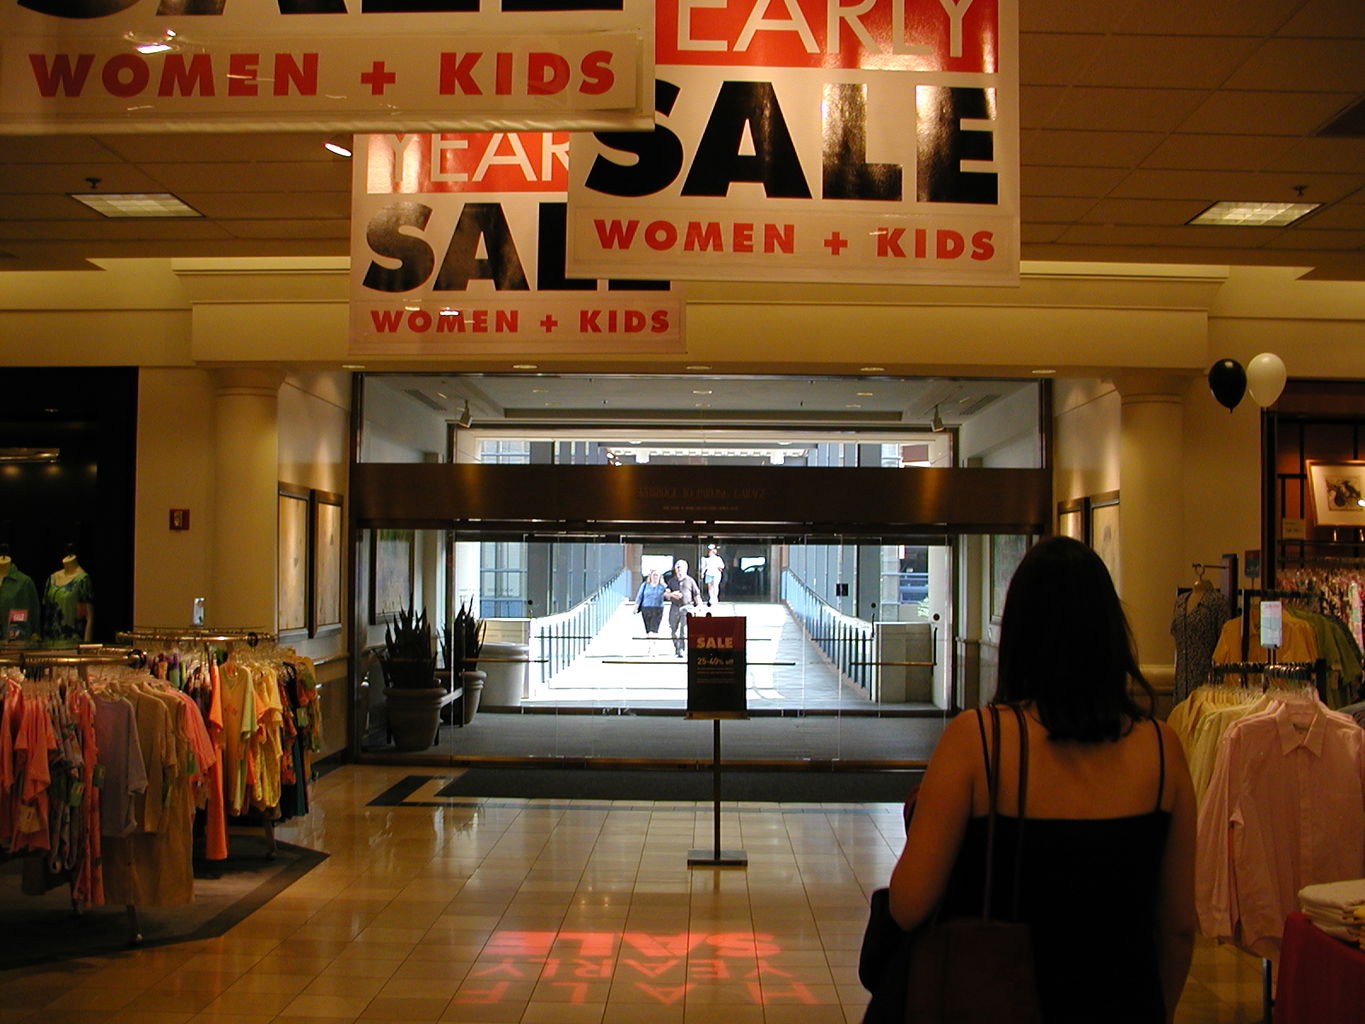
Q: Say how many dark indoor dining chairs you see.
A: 0